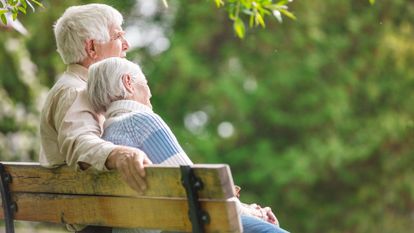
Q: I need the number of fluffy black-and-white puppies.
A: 0